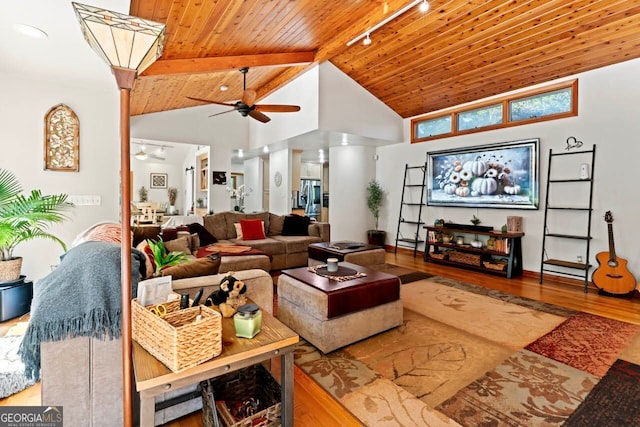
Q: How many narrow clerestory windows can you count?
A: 3